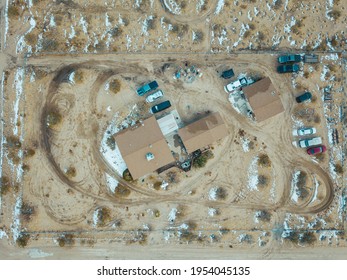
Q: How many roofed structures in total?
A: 3